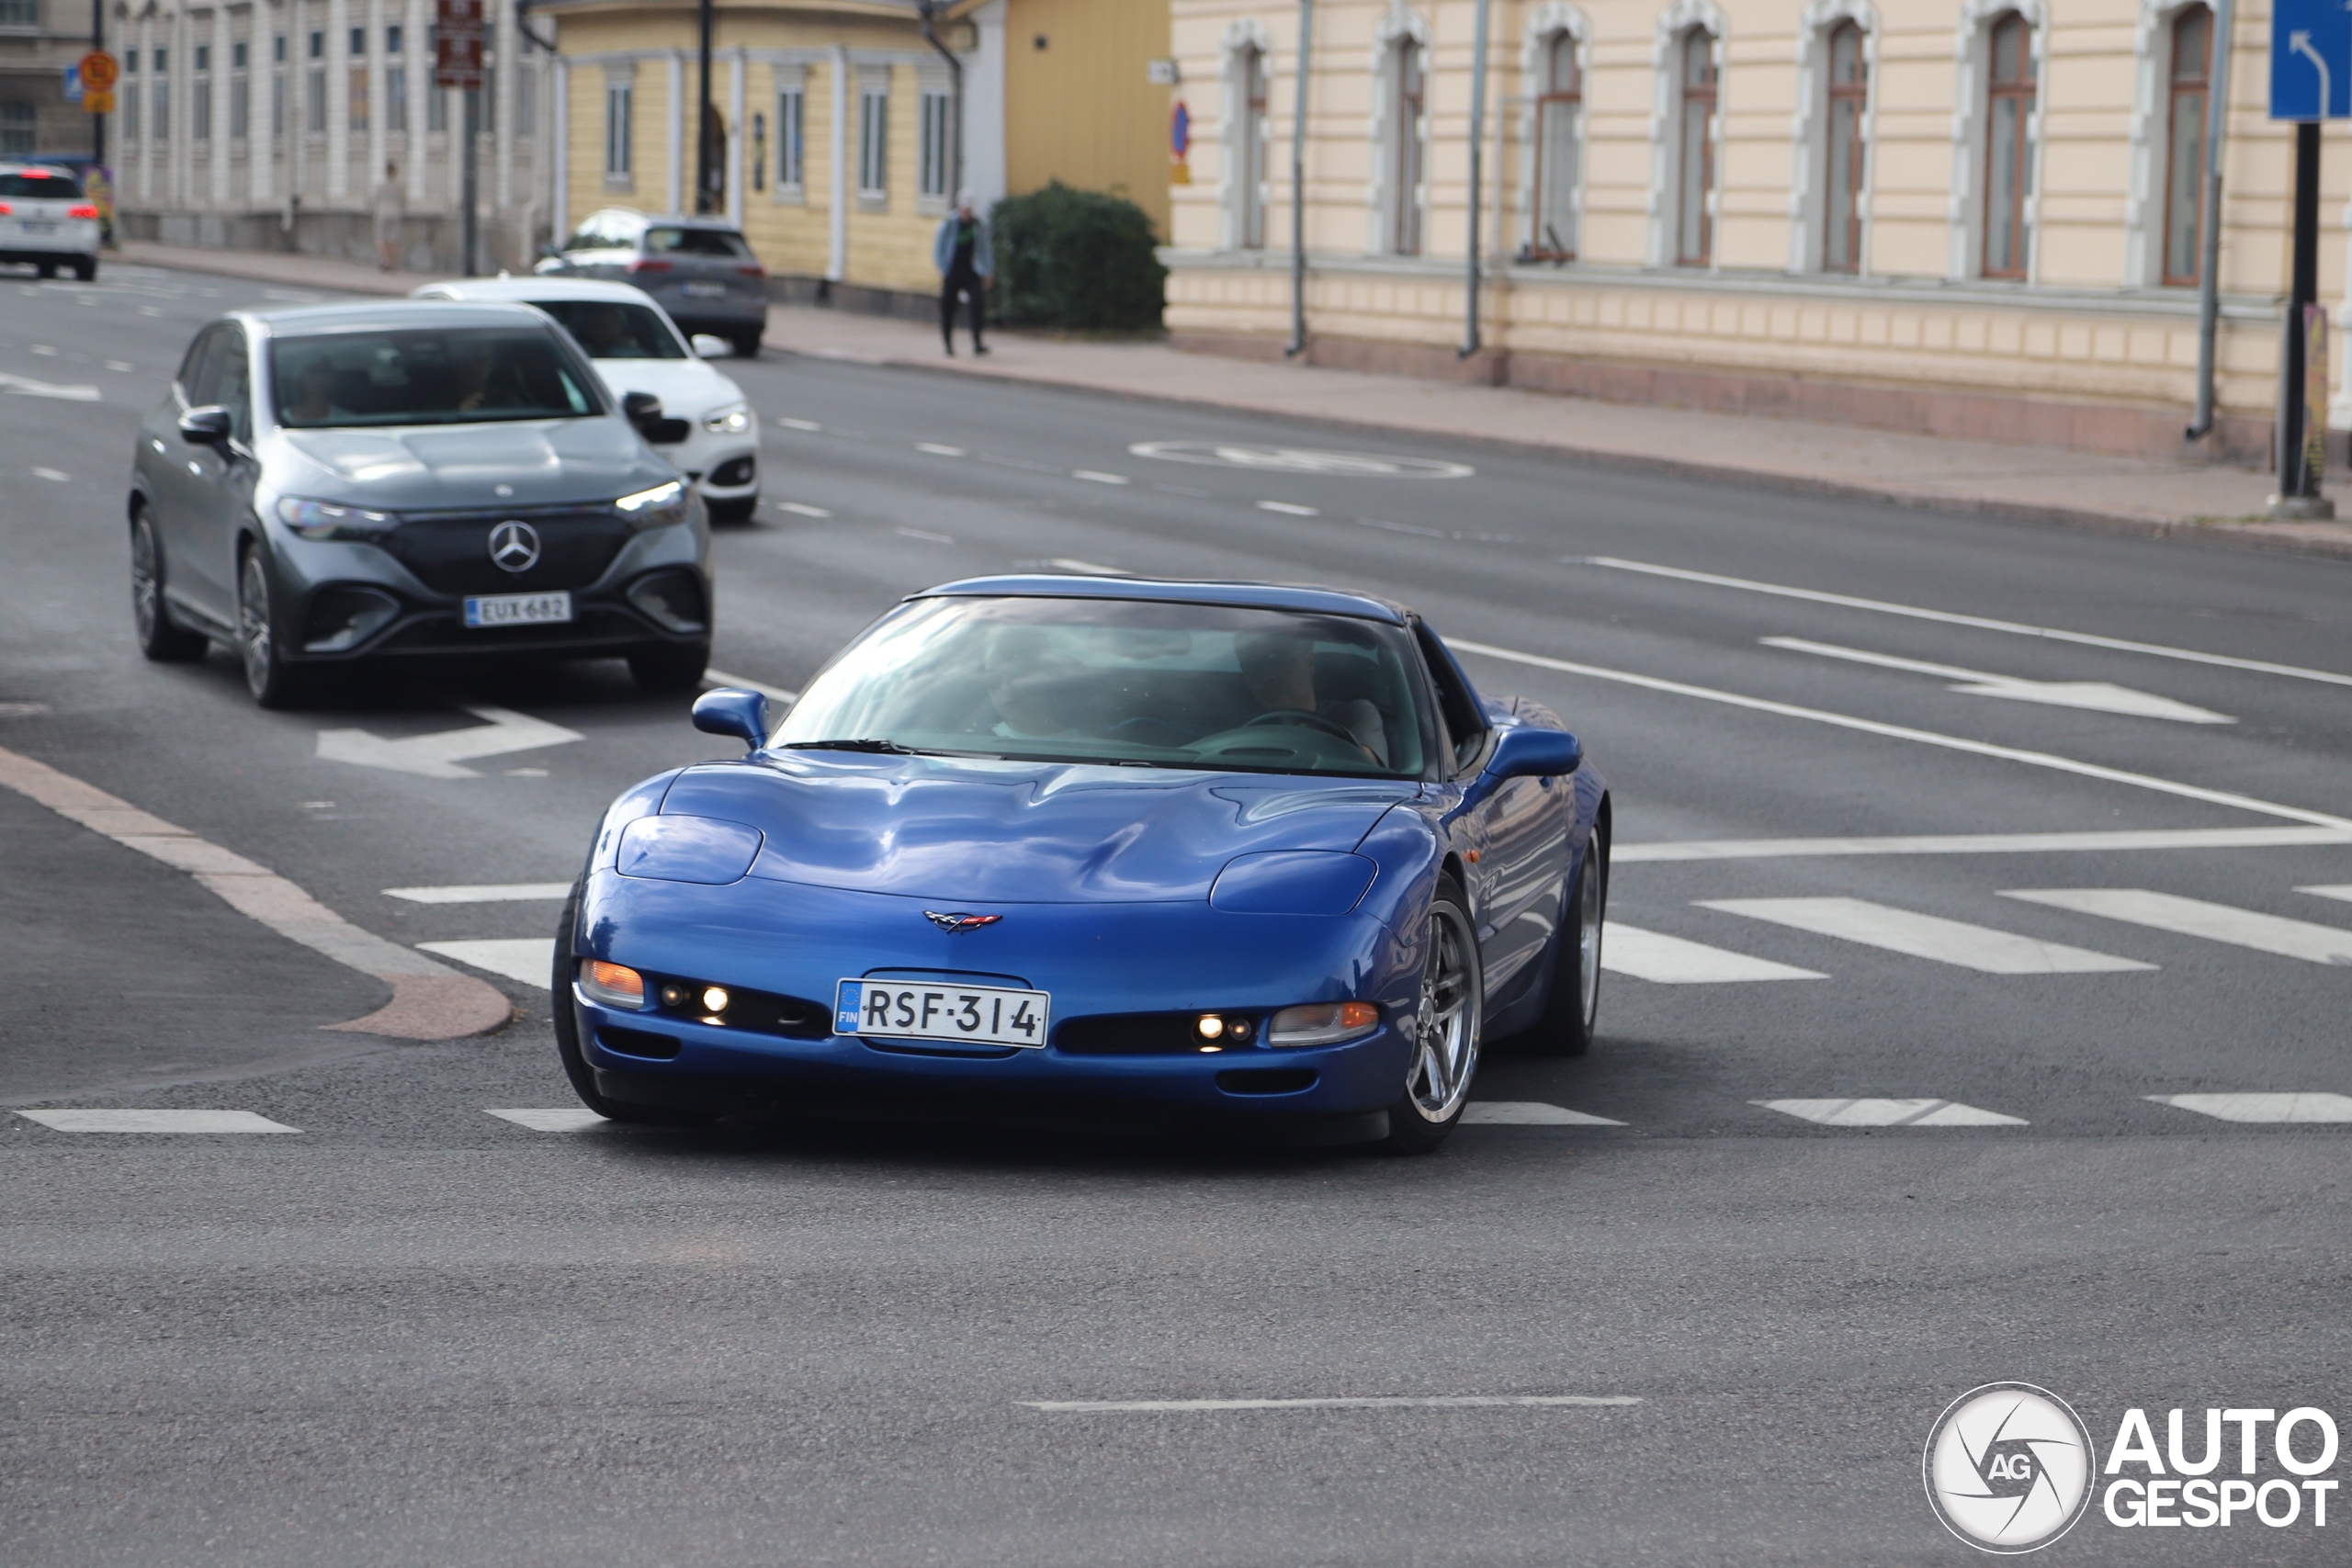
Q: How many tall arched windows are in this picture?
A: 7